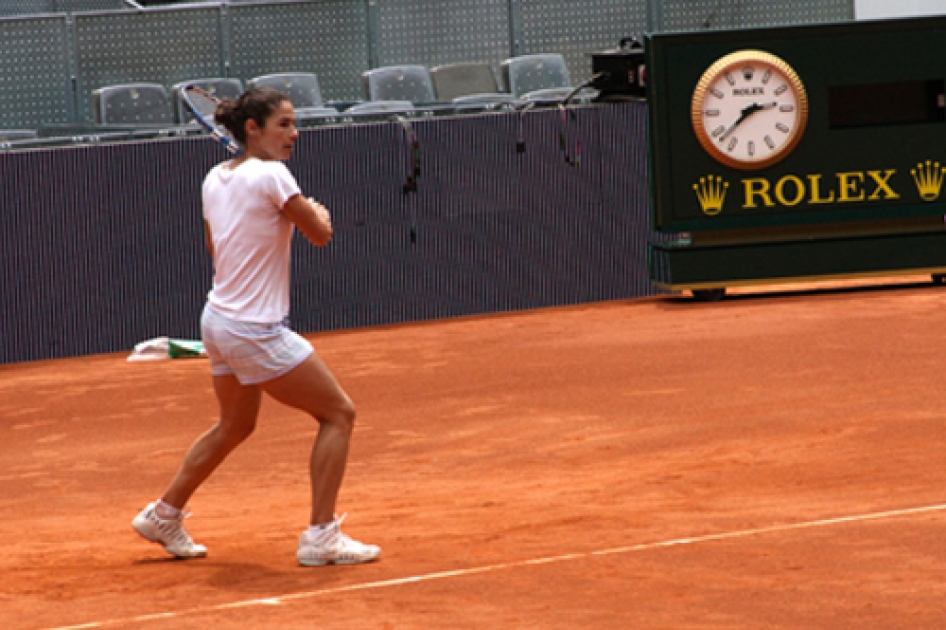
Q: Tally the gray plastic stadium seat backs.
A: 6